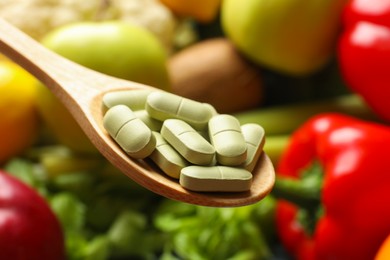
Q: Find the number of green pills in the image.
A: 10